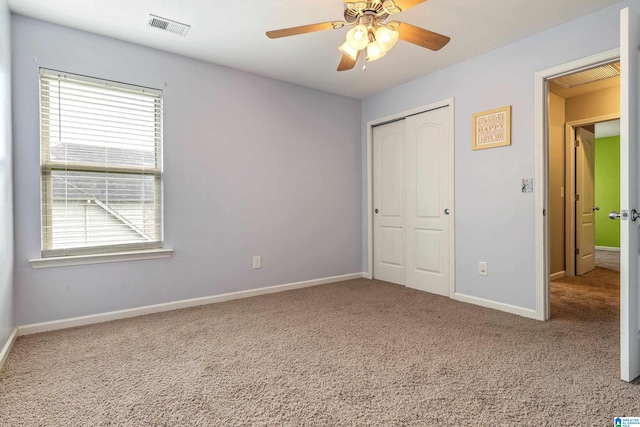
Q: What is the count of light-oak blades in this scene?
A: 5